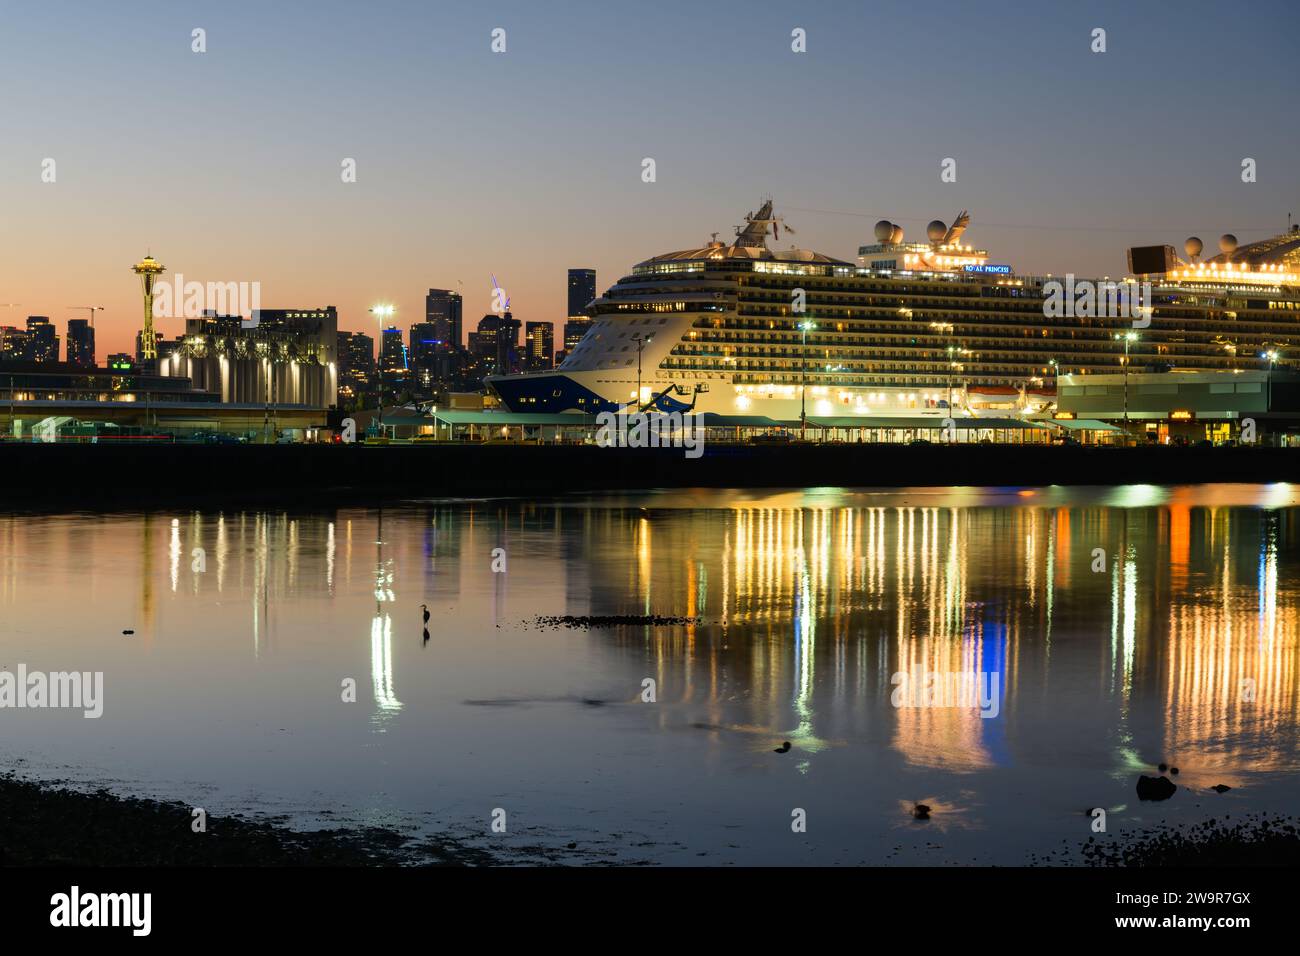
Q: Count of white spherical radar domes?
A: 5